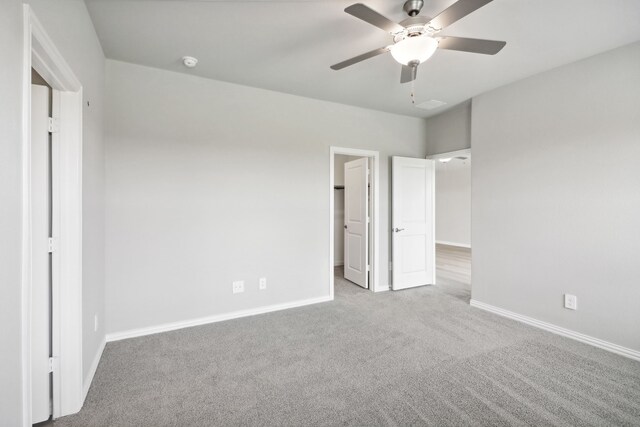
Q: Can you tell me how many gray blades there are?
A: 5